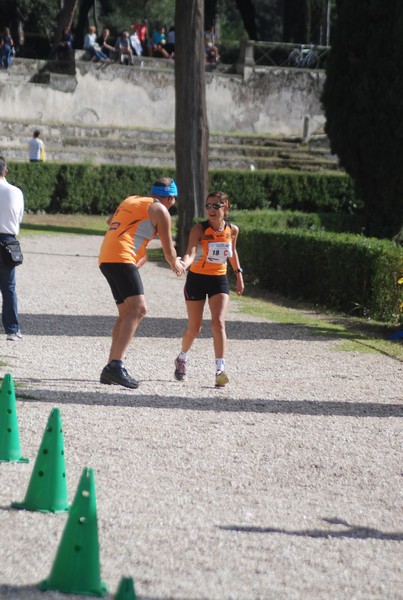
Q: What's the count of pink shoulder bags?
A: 0